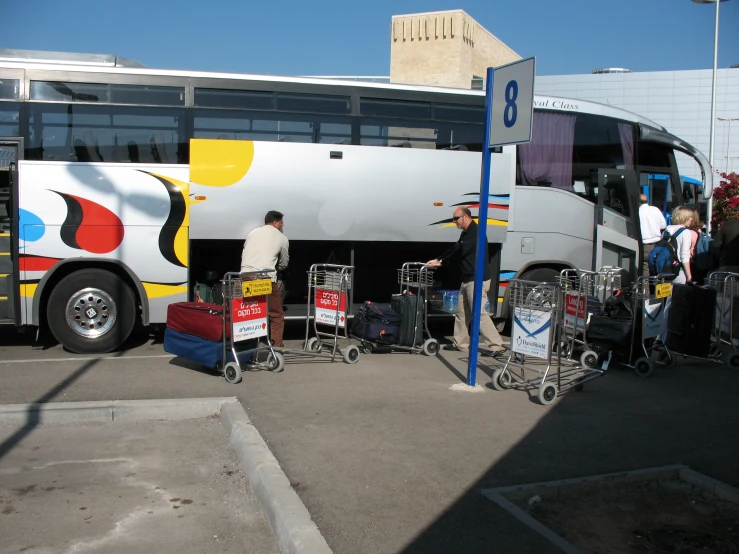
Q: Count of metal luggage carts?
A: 8